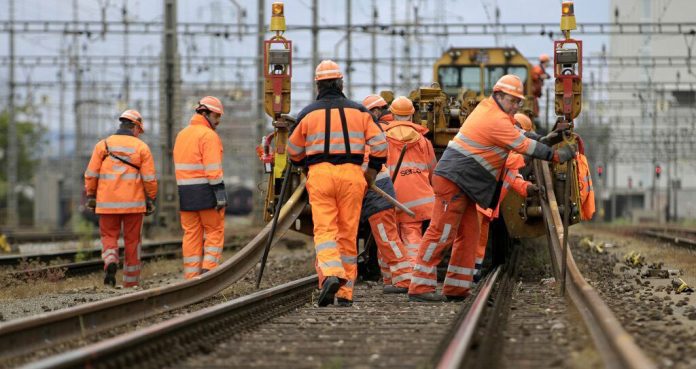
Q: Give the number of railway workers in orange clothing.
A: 8